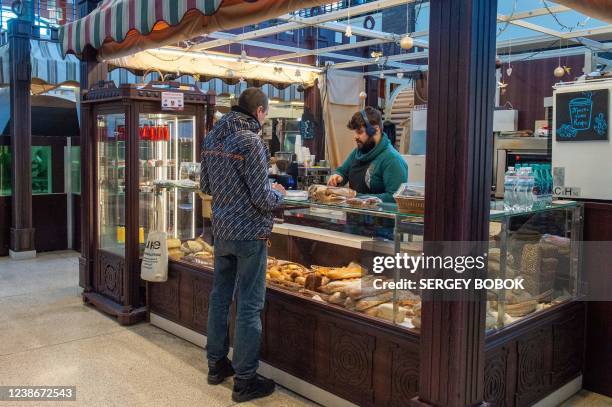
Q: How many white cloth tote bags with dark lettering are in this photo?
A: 1